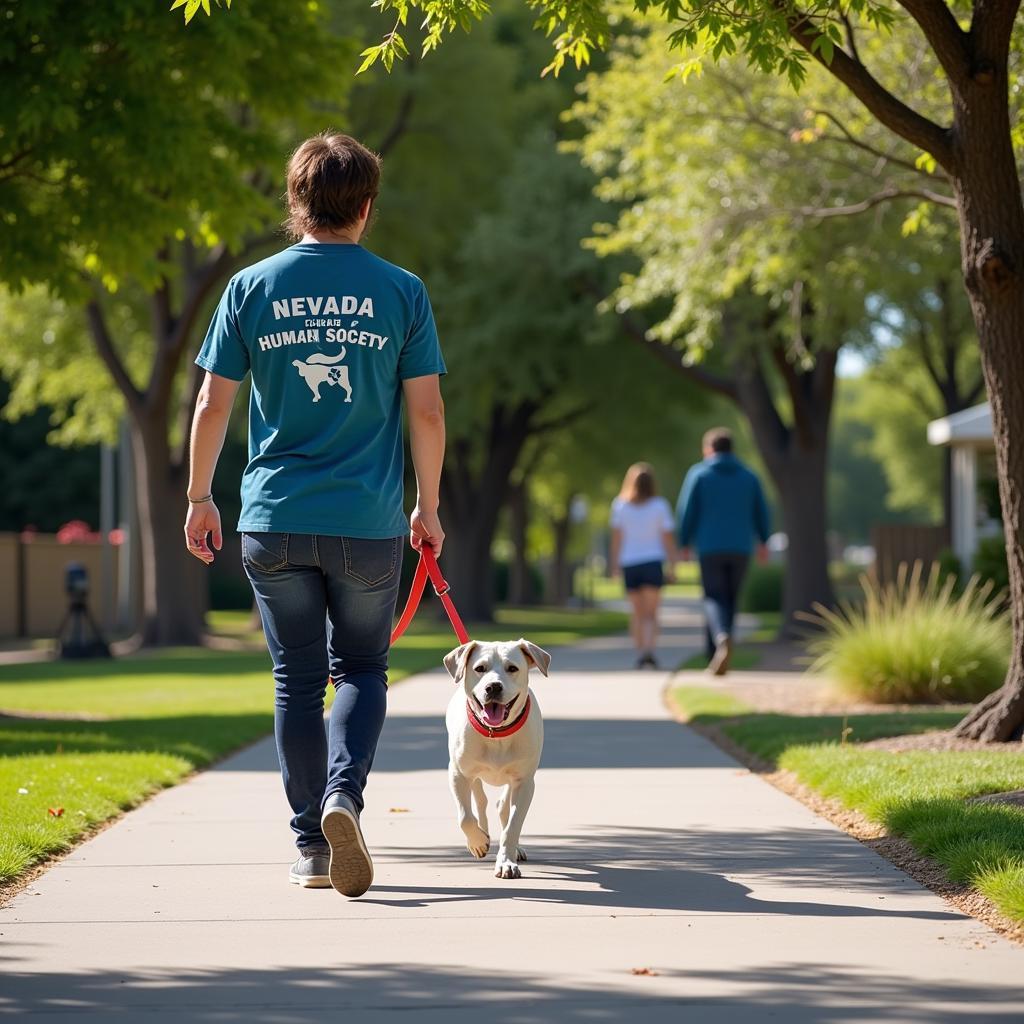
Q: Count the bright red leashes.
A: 1